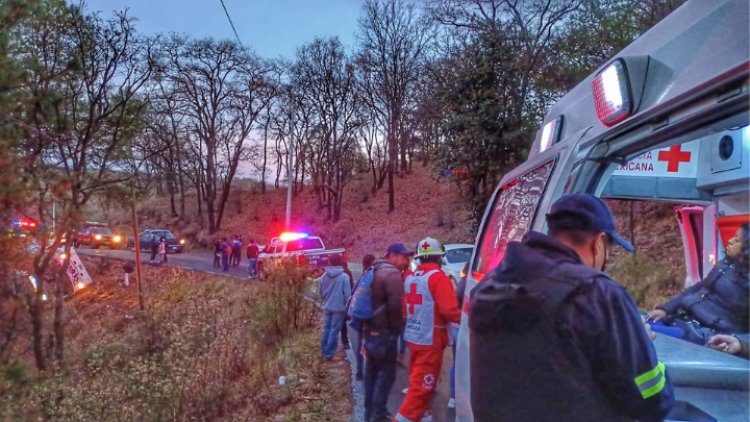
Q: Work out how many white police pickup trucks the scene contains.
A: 1